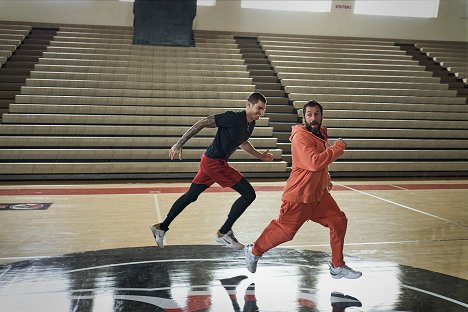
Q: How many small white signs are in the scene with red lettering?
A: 1